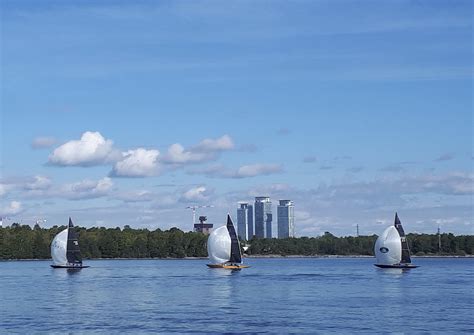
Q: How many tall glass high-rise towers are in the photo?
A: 3